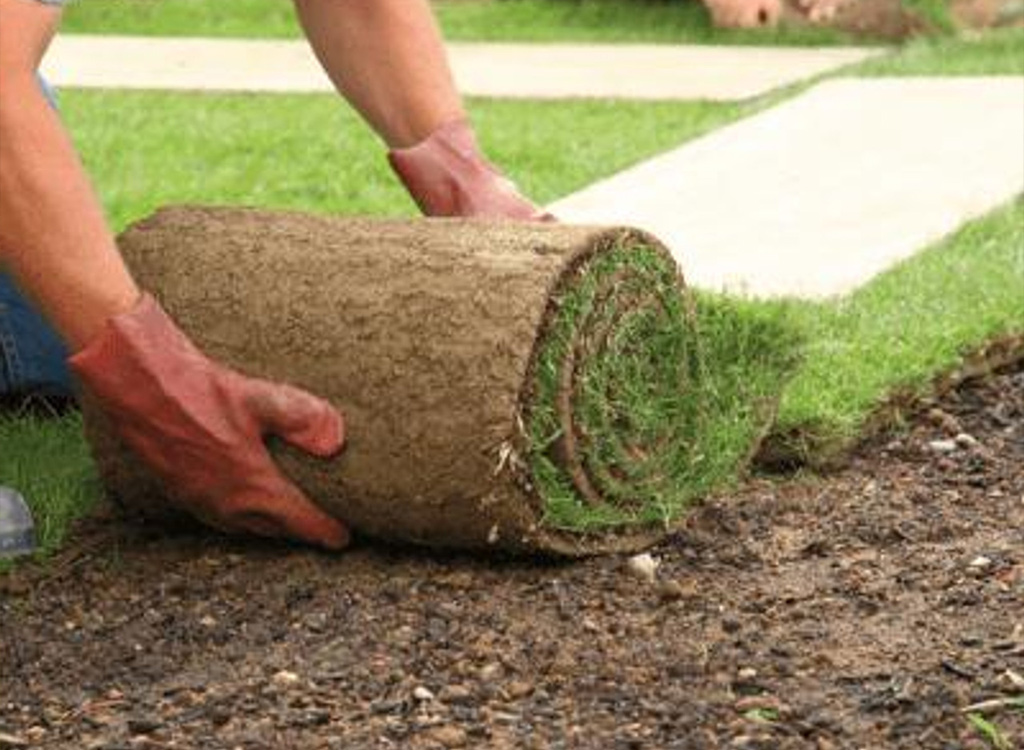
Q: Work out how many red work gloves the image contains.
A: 2